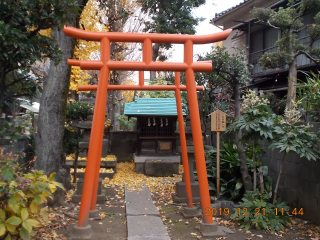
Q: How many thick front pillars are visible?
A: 2